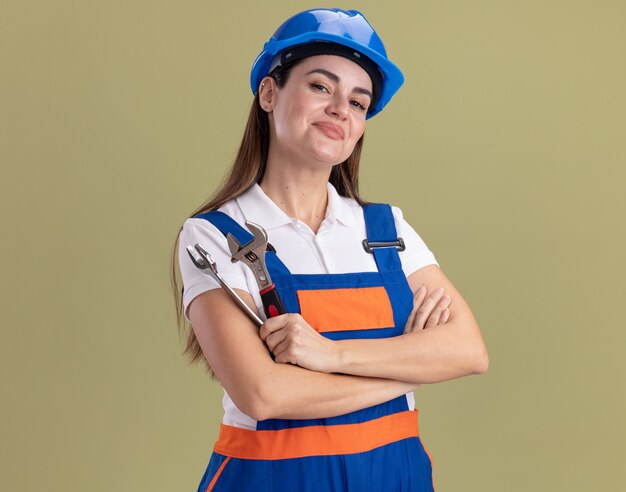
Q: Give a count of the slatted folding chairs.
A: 0